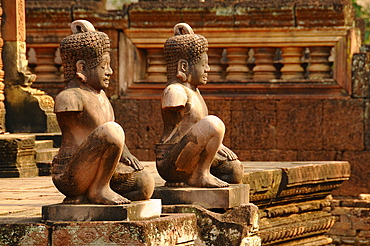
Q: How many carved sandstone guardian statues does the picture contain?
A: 2